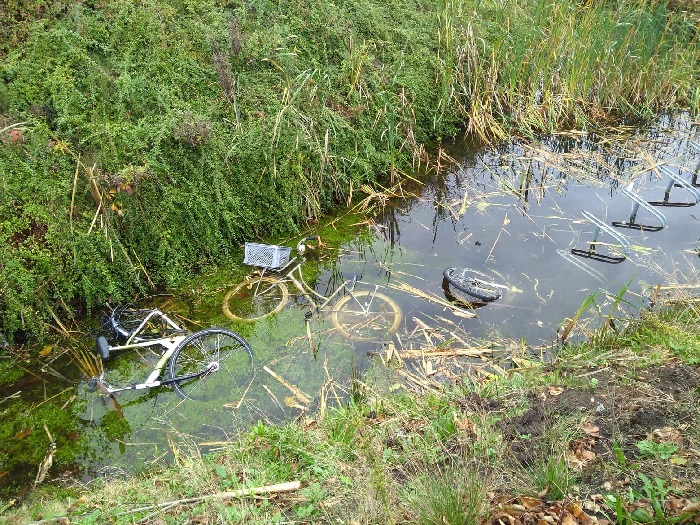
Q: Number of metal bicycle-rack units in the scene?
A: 4